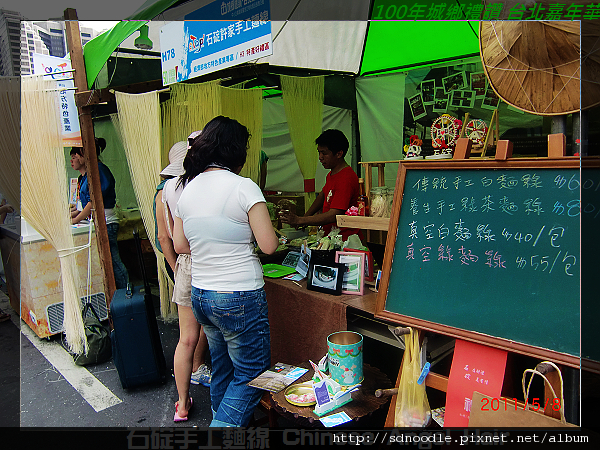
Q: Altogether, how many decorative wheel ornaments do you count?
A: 2